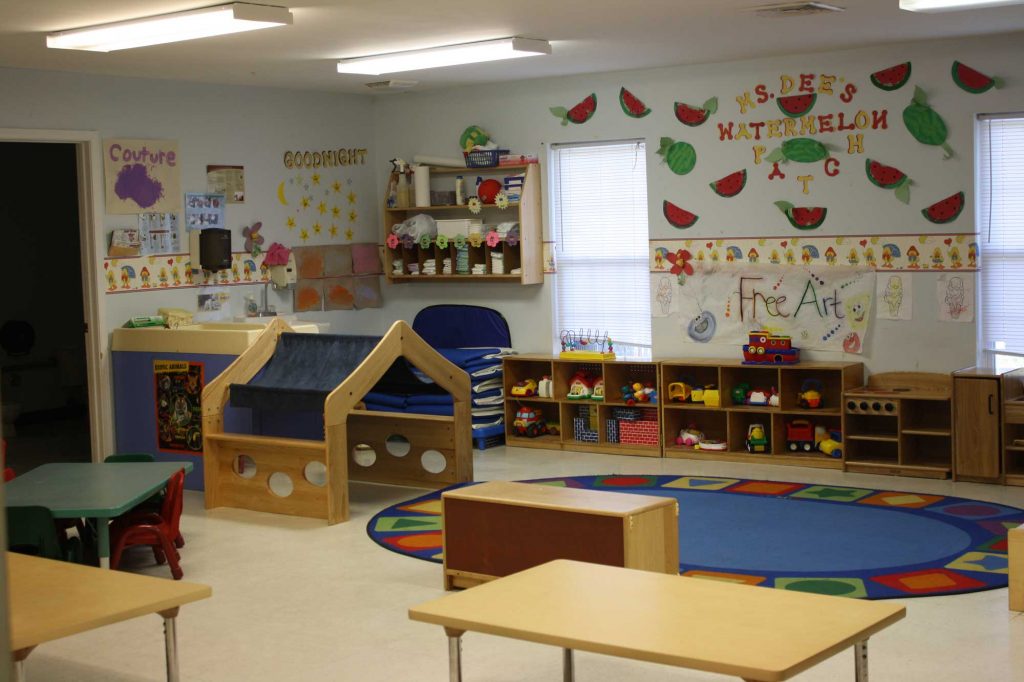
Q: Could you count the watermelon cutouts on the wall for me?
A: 14